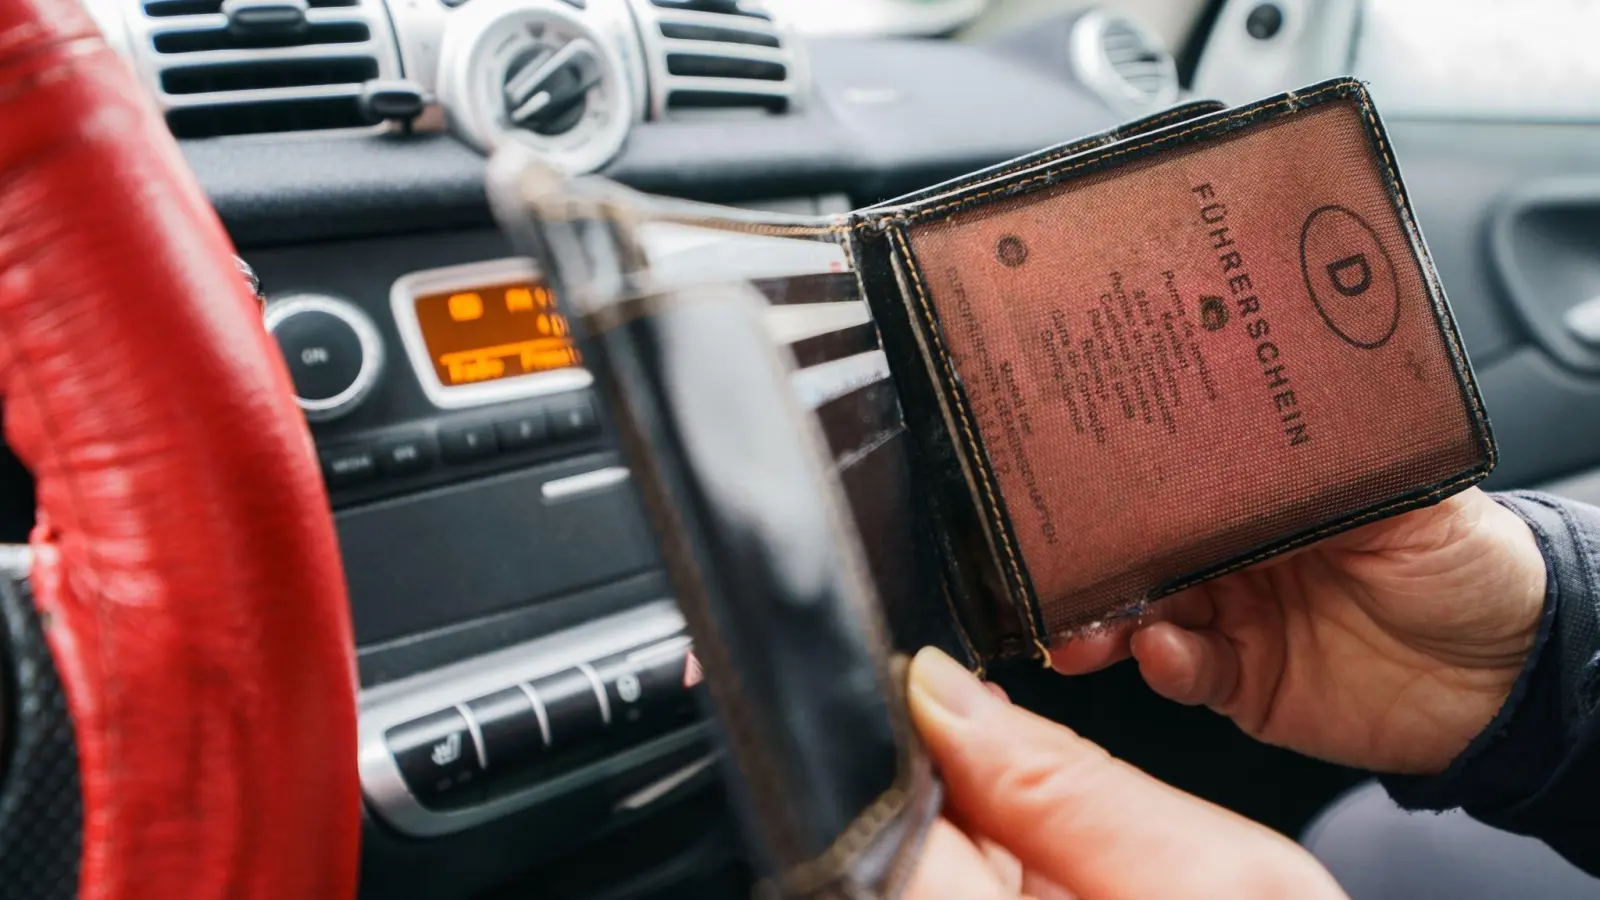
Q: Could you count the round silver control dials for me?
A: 2